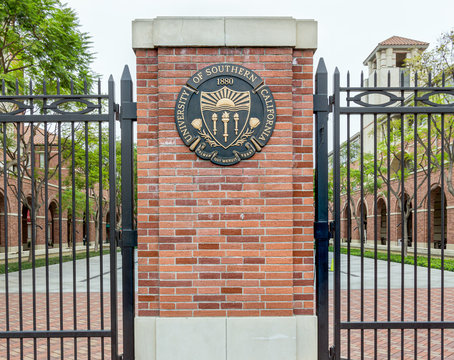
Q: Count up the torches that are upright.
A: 3